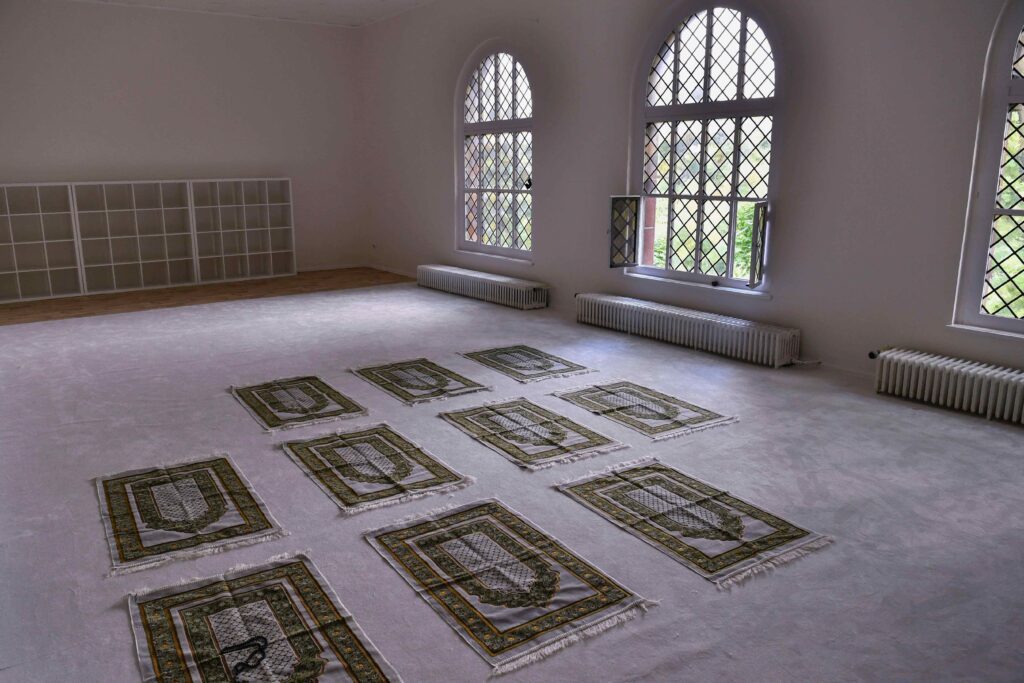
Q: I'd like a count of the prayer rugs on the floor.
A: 10